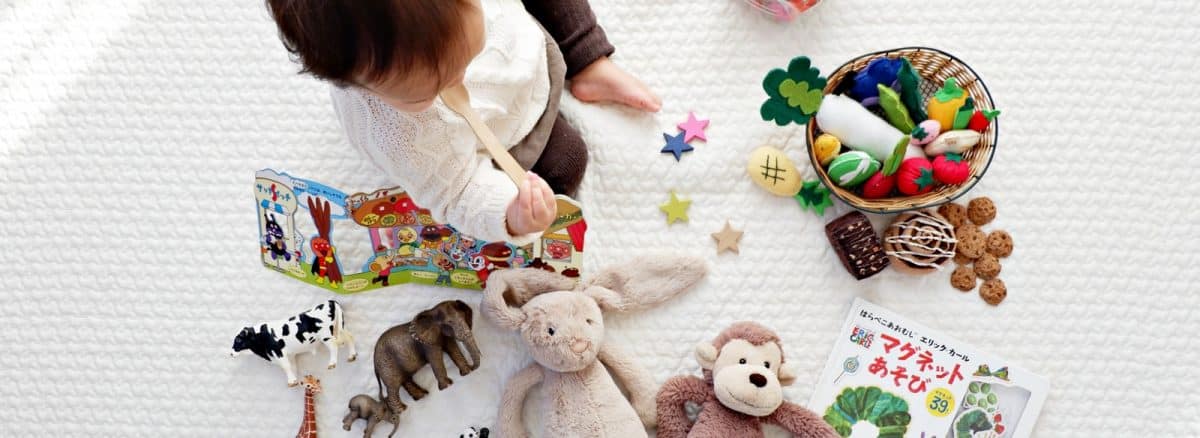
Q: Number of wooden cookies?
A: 8